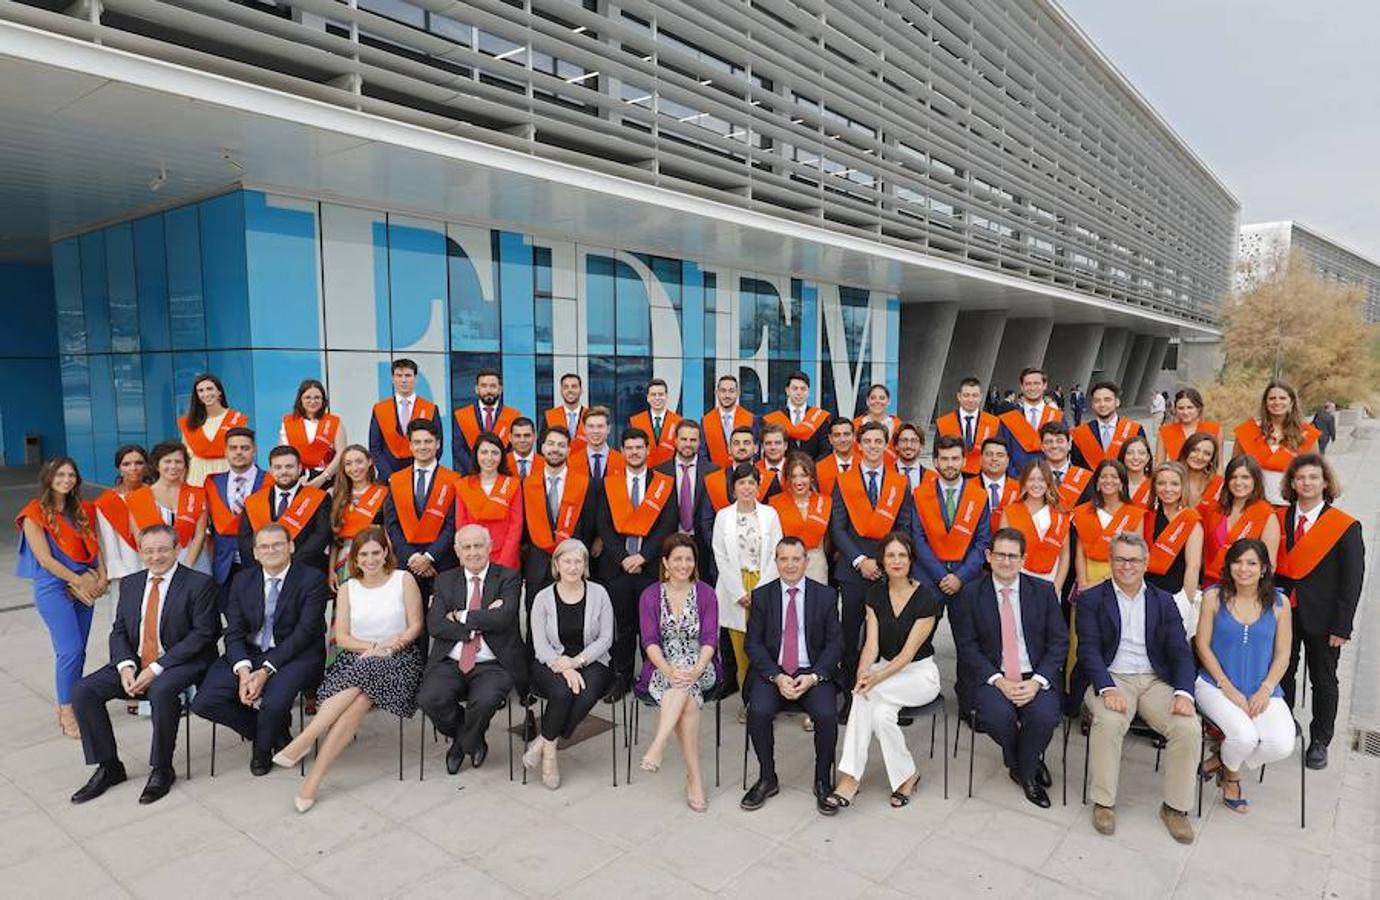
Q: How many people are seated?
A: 11